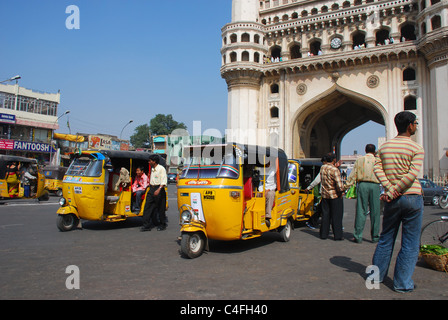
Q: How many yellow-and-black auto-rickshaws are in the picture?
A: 5